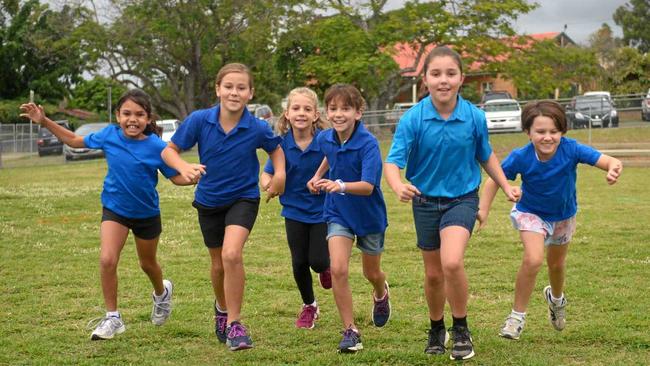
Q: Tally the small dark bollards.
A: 0